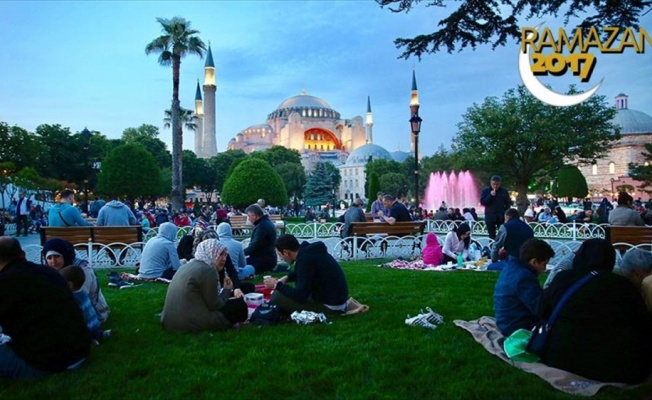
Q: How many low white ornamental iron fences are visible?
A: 2